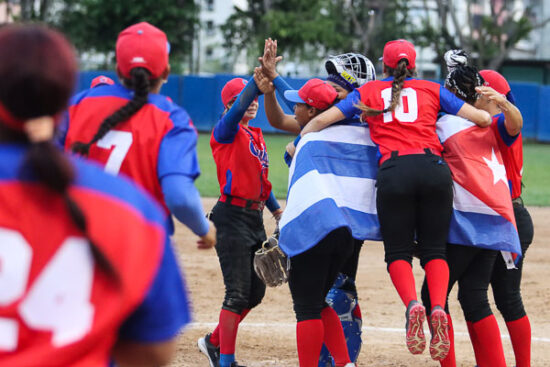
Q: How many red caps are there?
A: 6